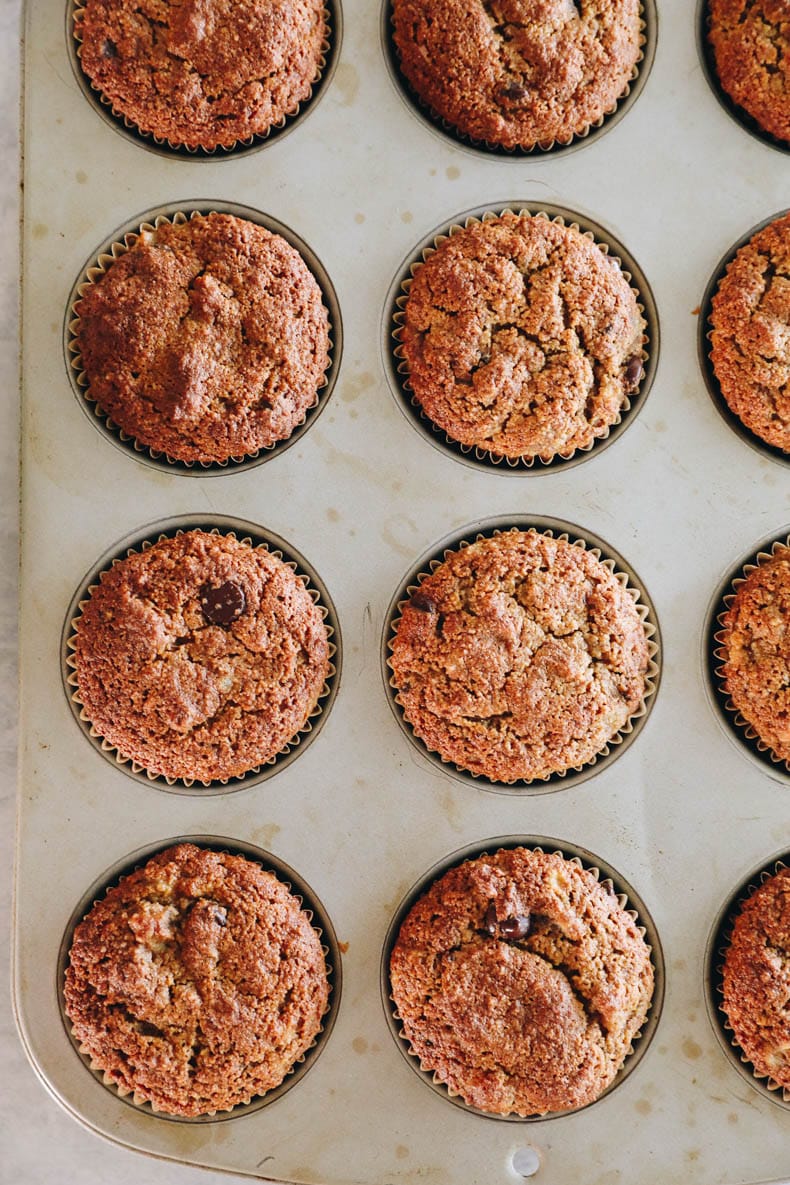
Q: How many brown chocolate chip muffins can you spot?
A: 12